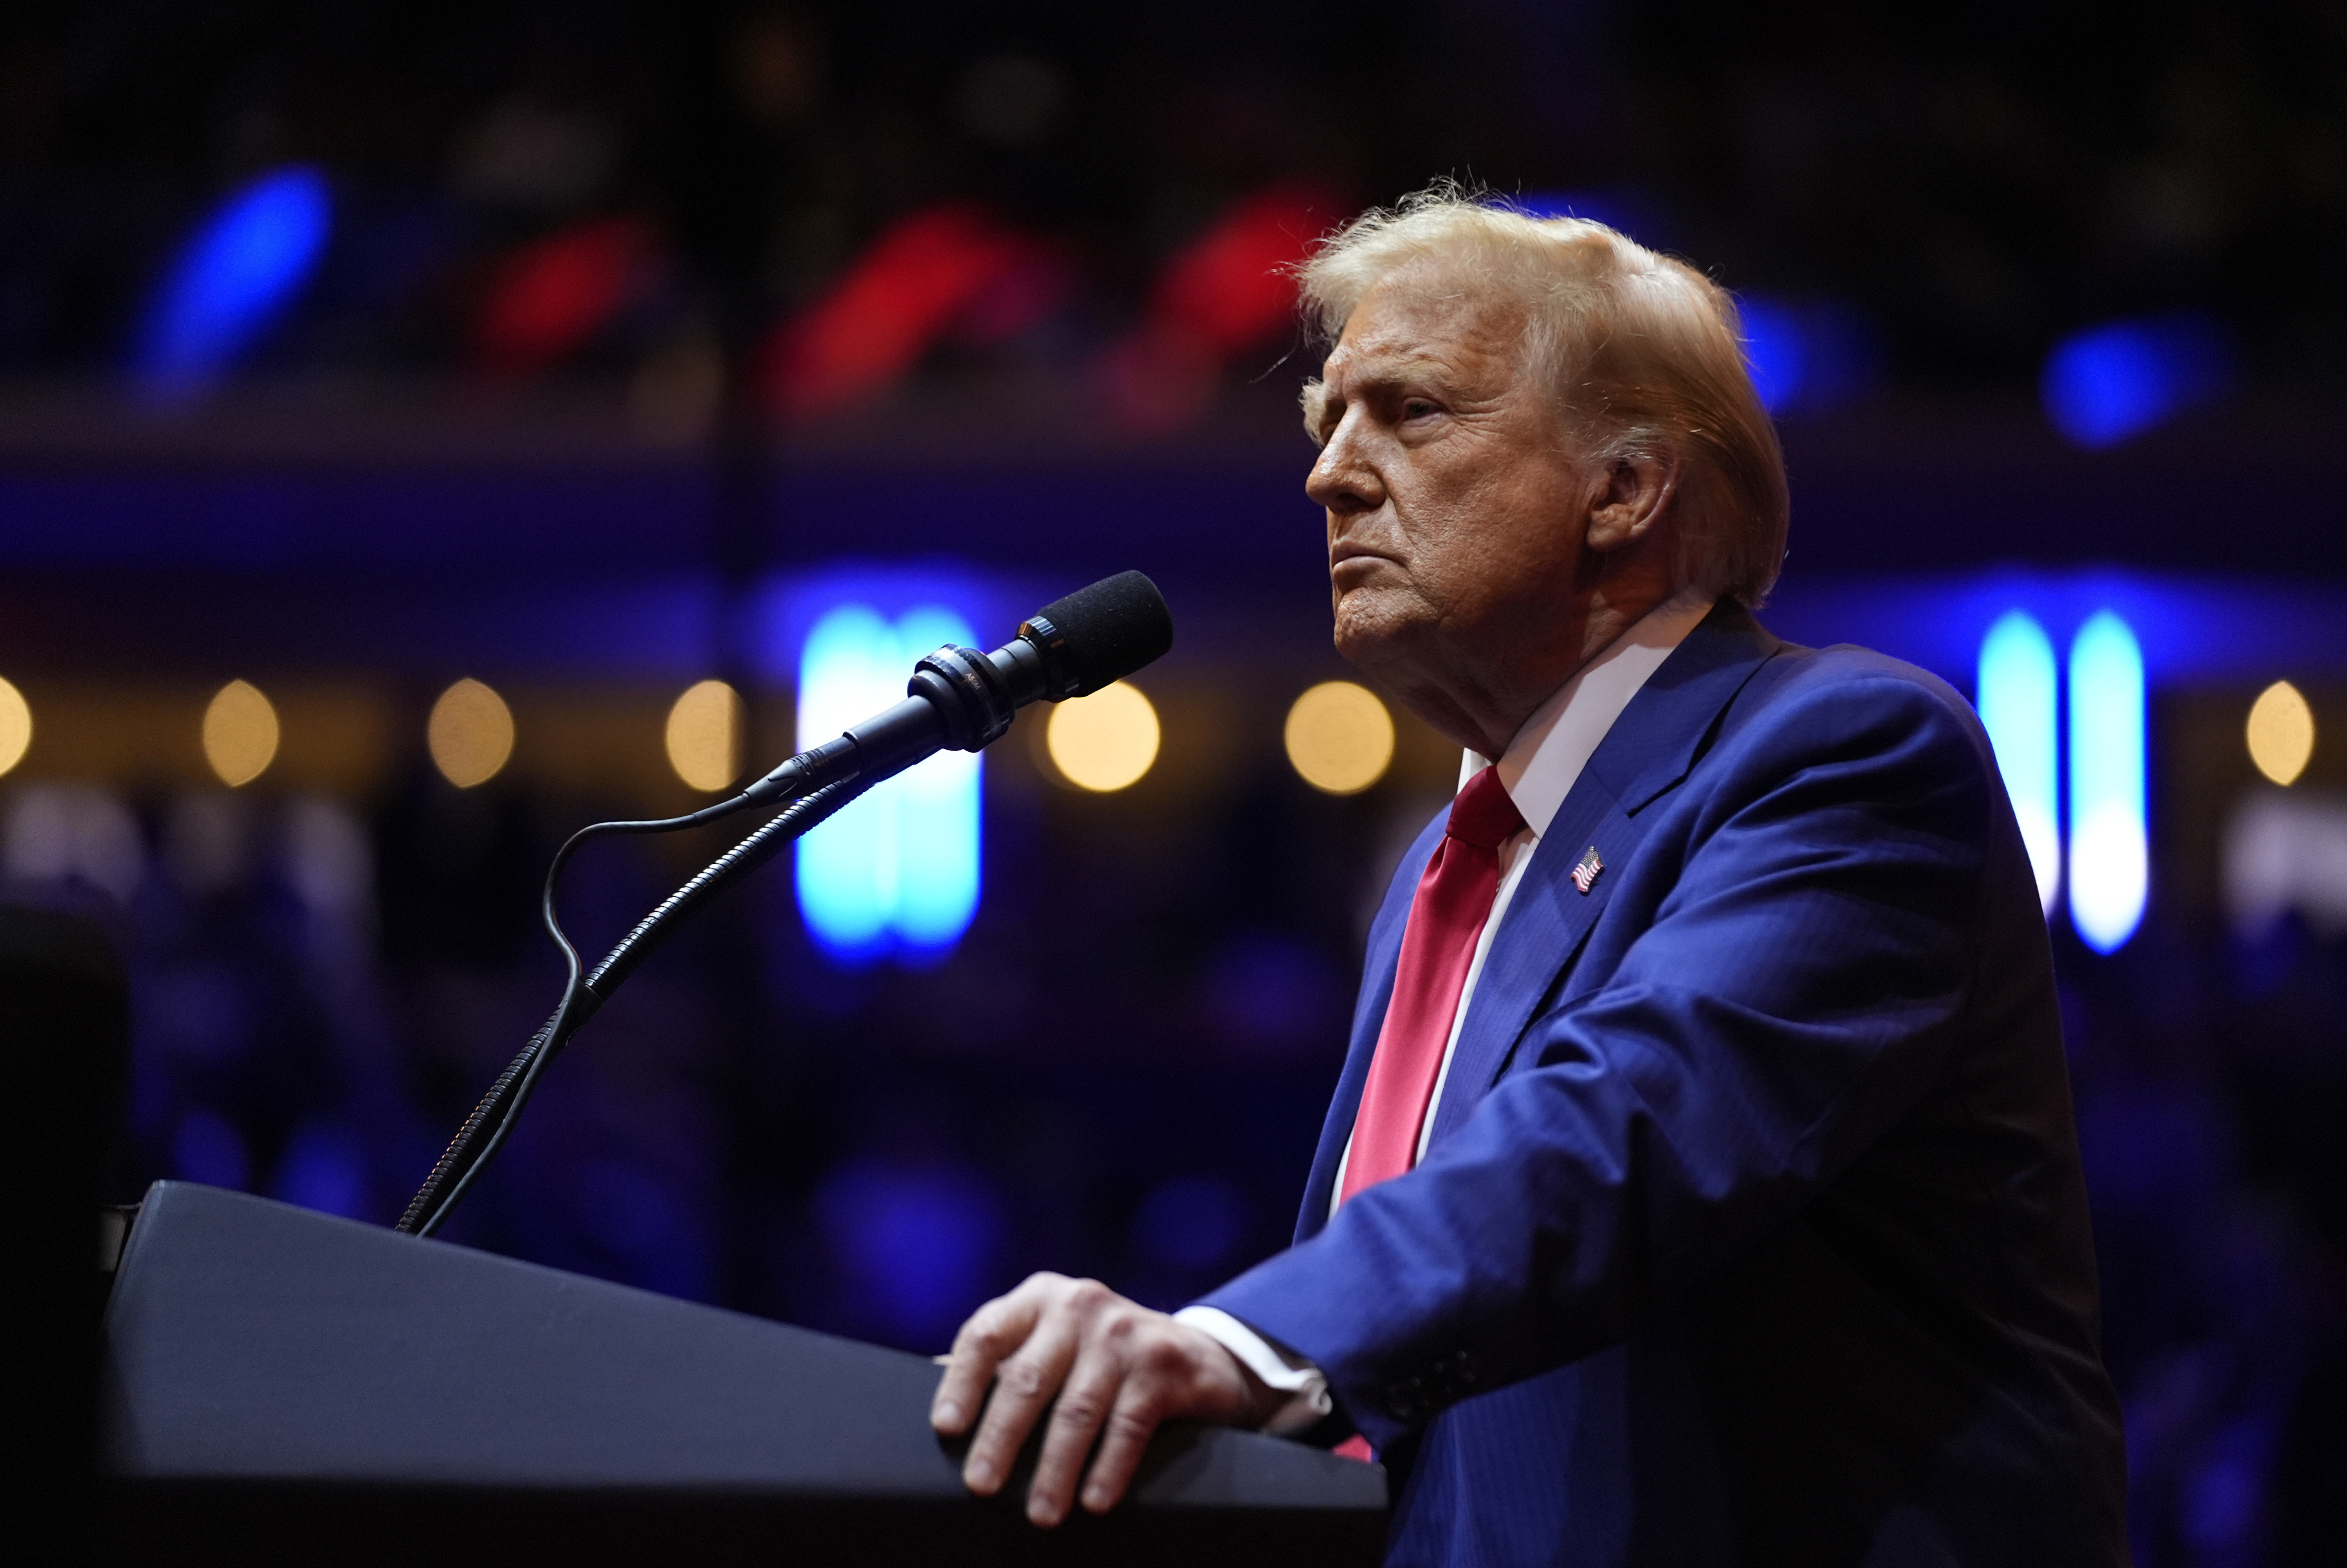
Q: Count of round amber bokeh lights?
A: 7